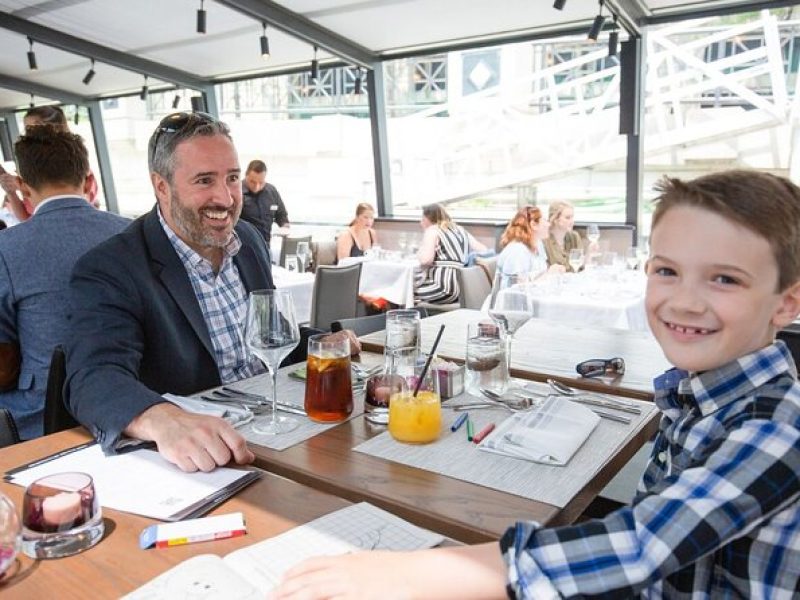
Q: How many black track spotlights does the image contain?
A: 13